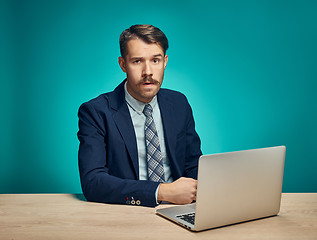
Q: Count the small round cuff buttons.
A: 3